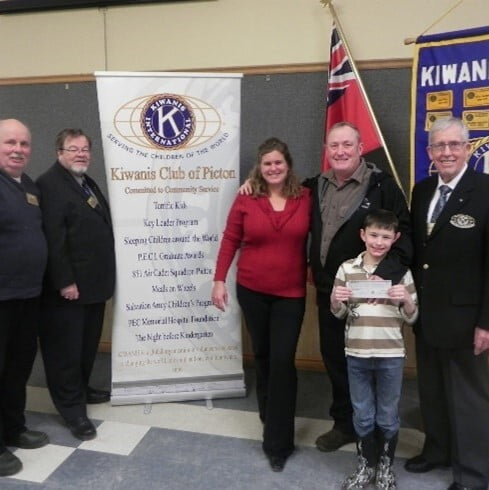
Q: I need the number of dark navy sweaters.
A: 1